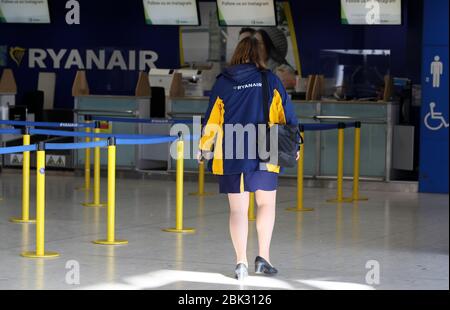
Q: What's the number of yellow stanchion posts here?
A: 11